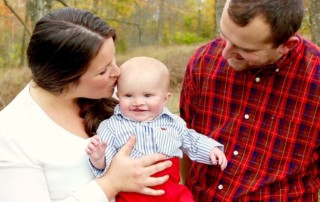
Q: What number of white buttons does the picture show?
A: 5